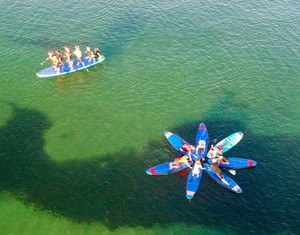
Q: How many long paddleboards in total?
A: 1